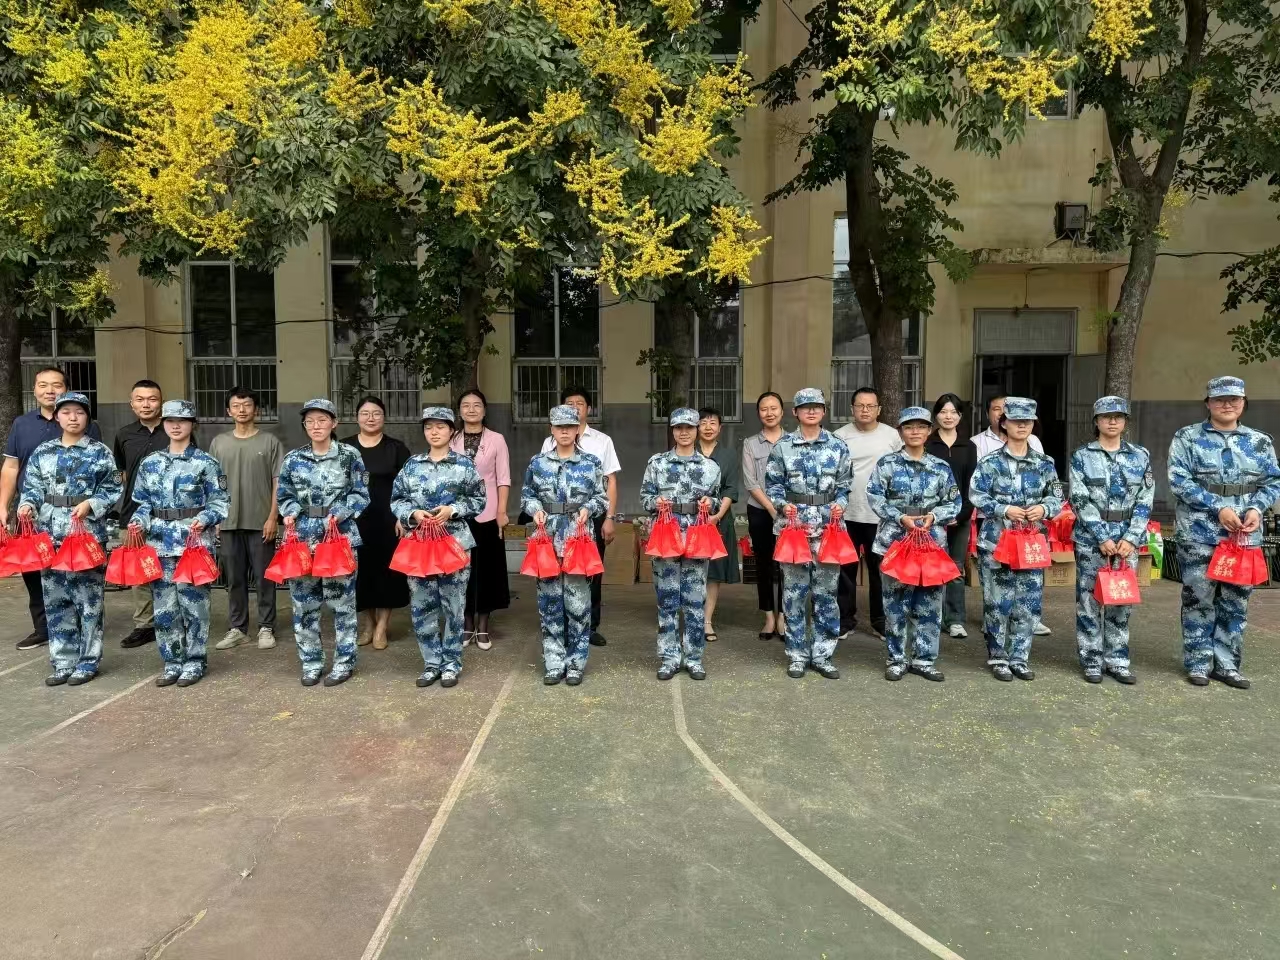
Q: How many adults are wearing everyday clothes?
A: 11